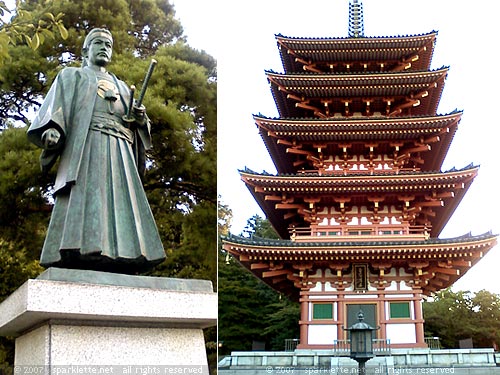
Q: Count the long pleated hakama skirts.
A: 1